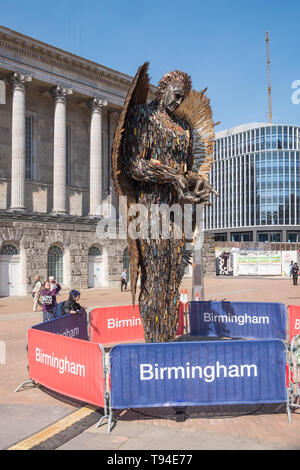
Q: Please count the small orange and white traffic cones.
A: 3